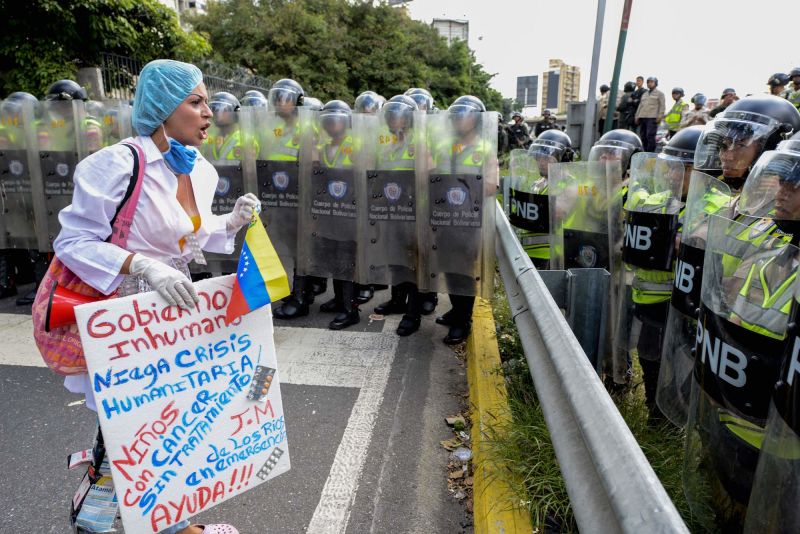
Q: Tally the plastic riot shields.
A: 14